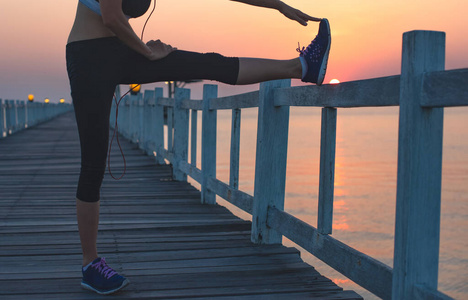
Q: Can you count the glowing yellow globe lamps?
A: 4